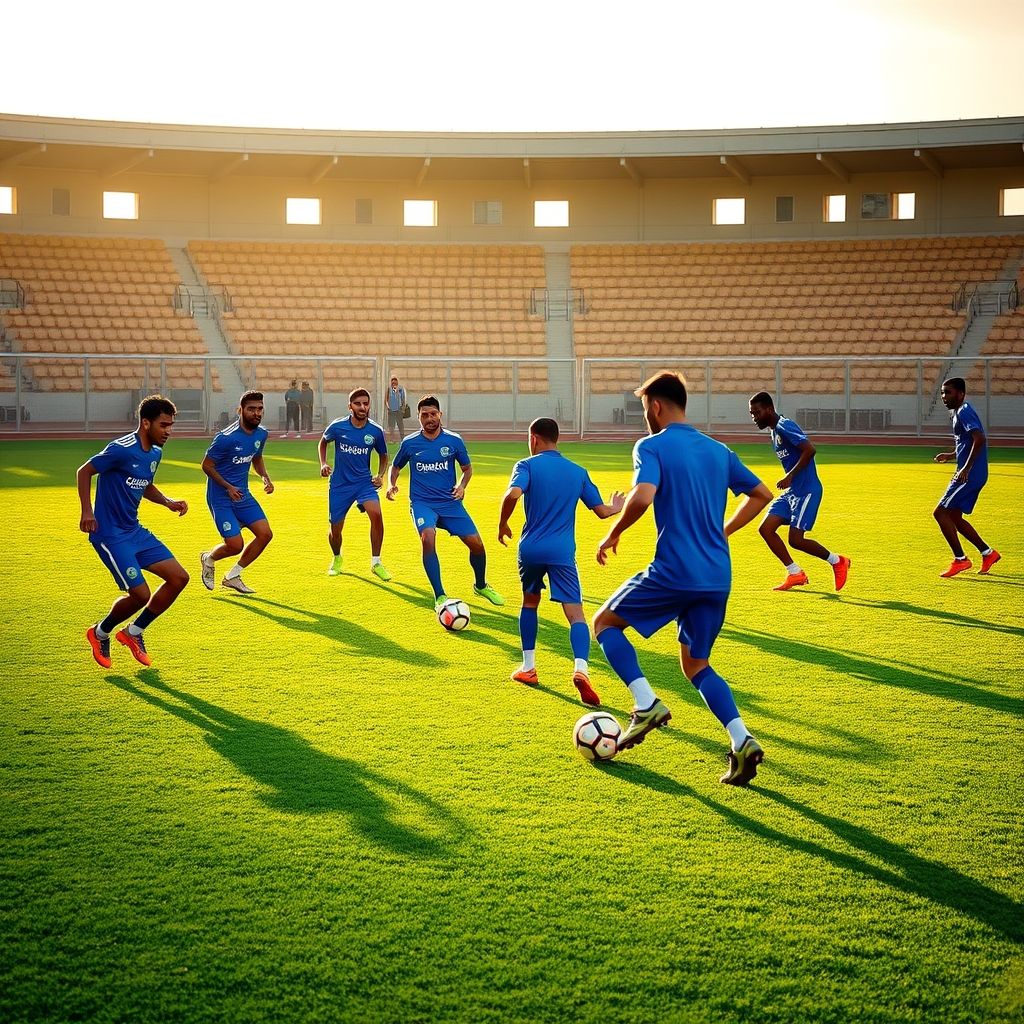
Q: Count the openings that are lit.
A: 9